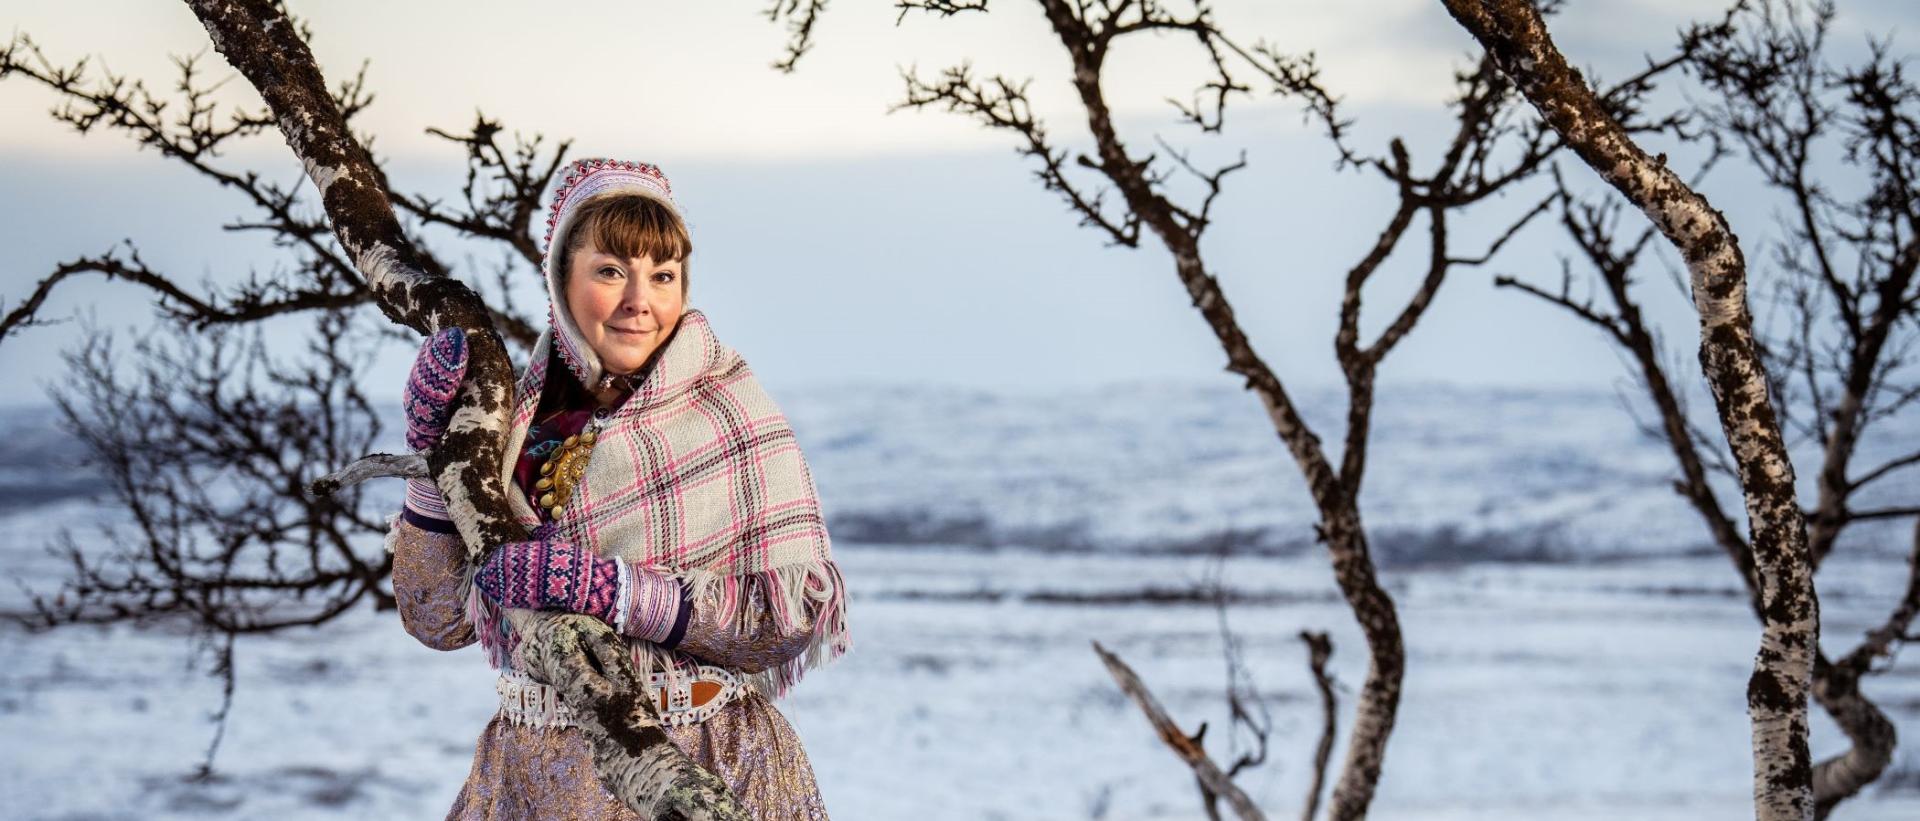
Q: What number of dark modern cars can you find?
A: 0